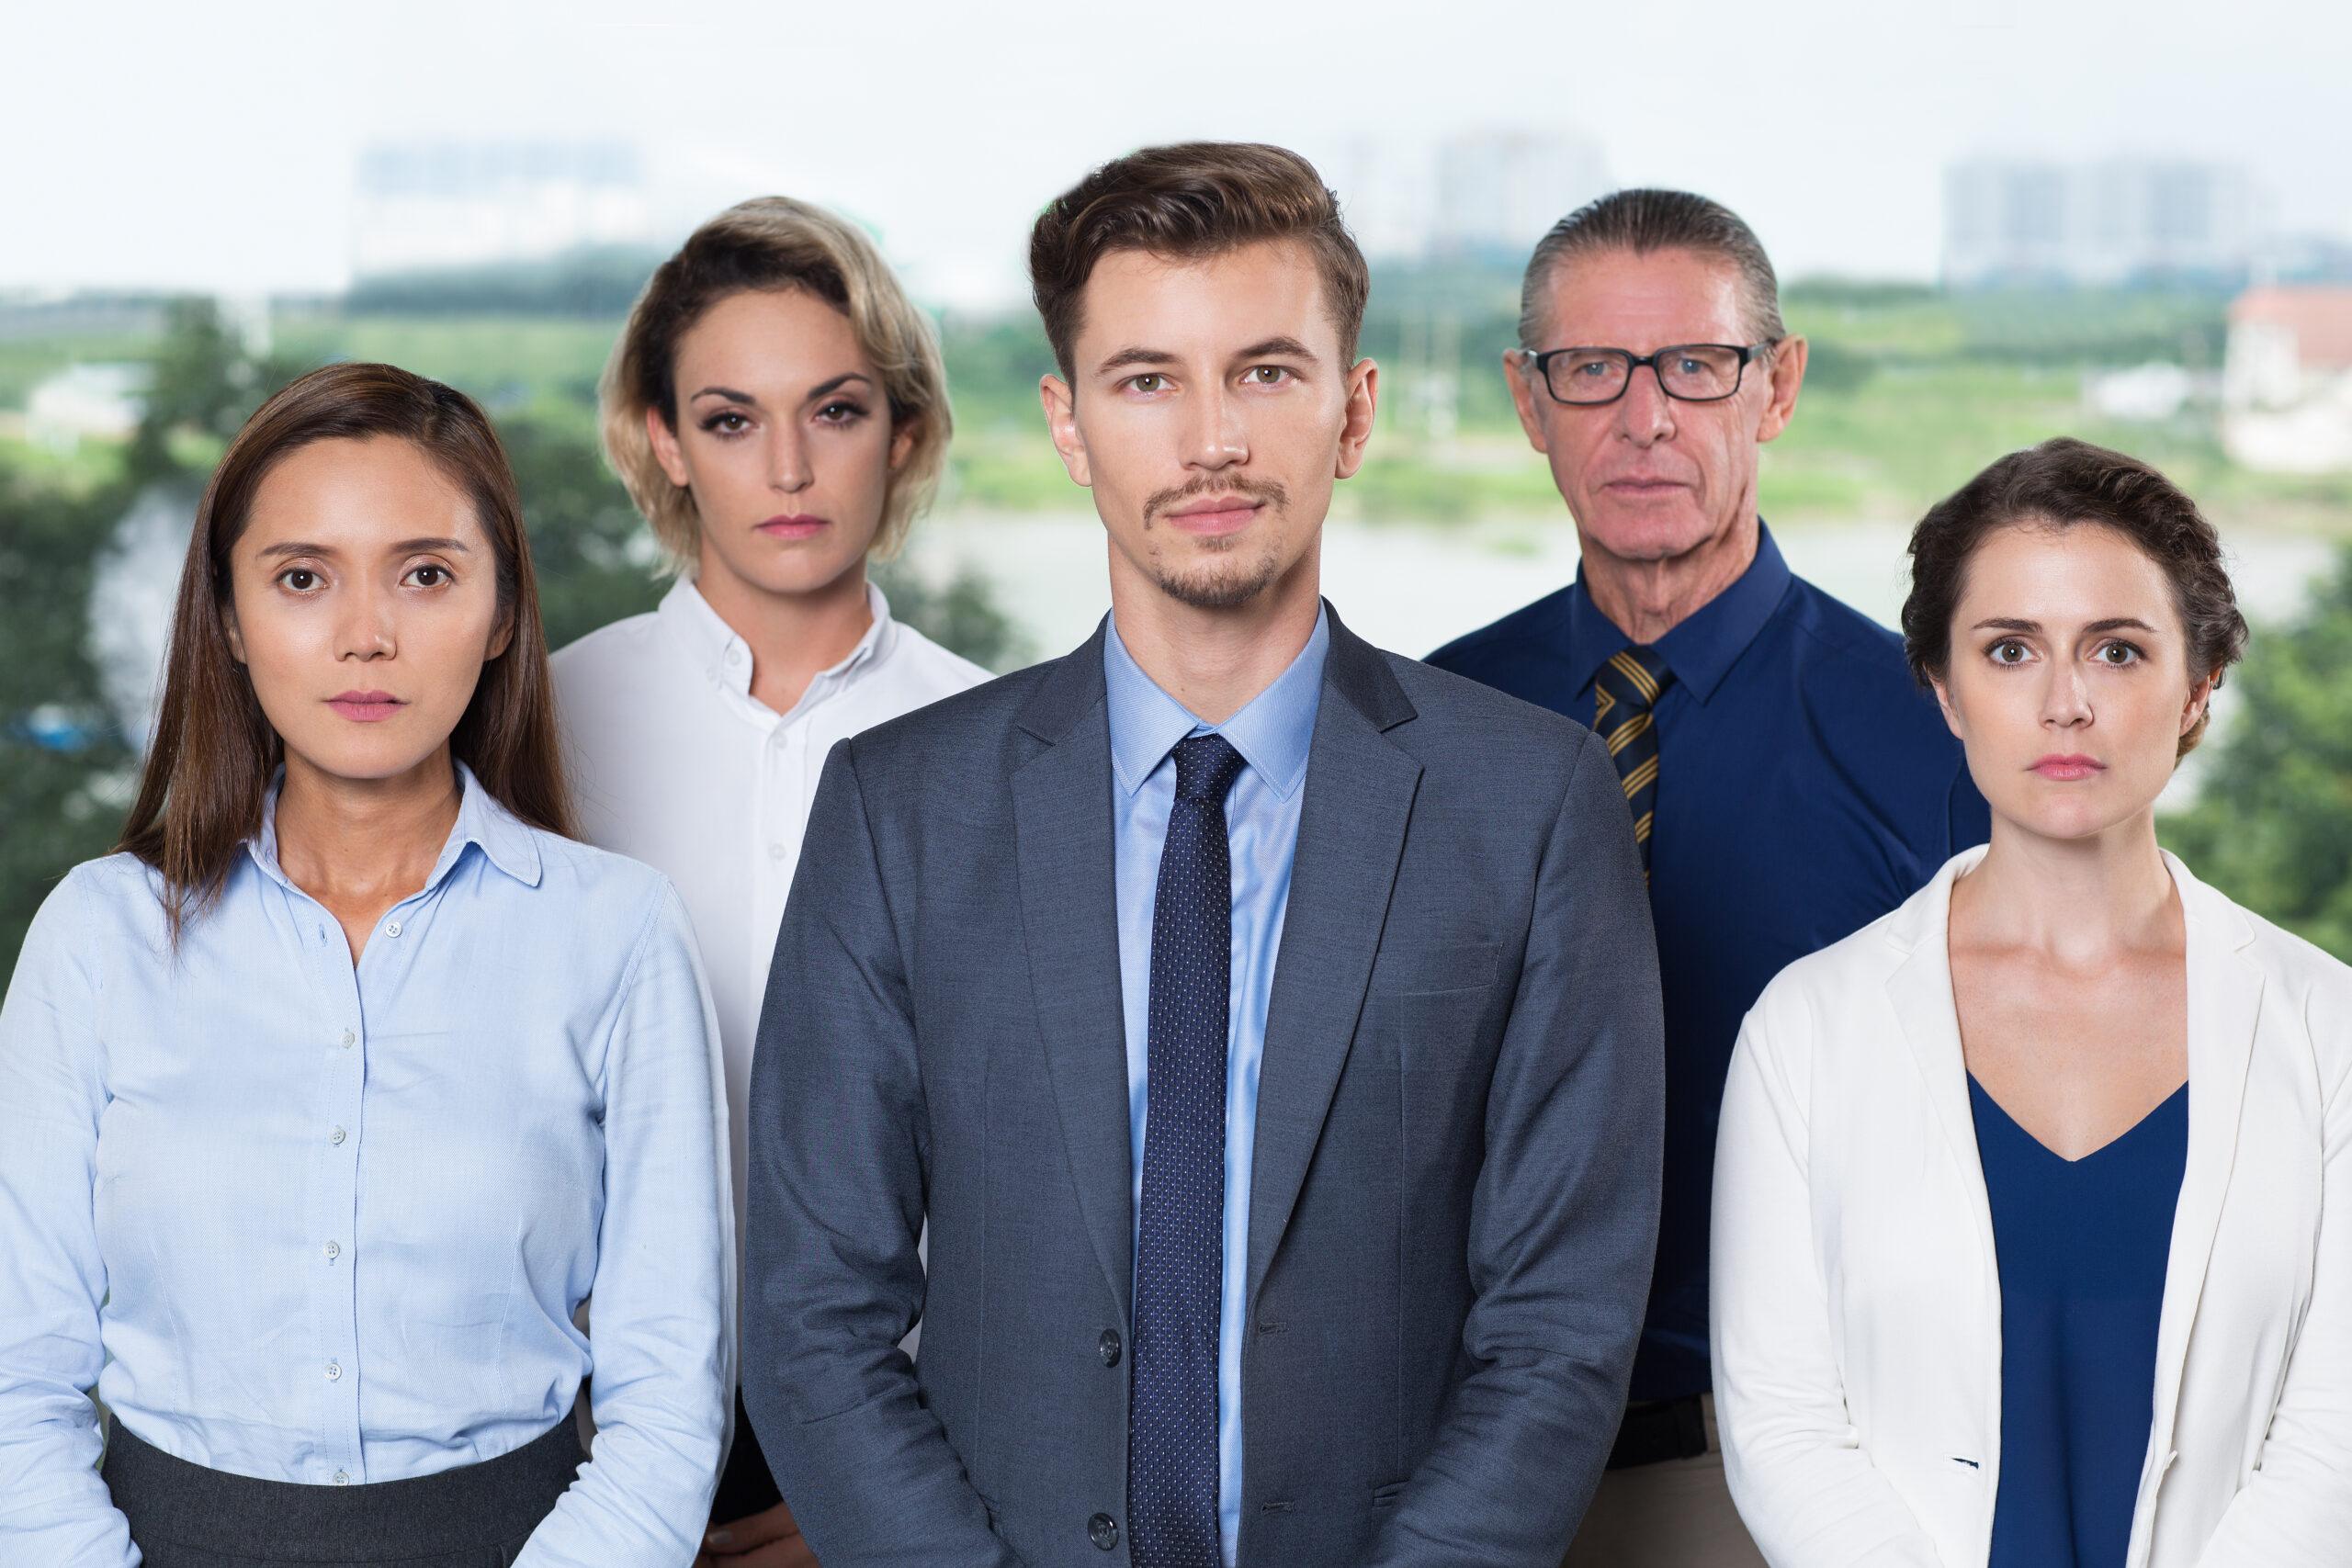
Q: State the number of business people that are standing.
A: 5